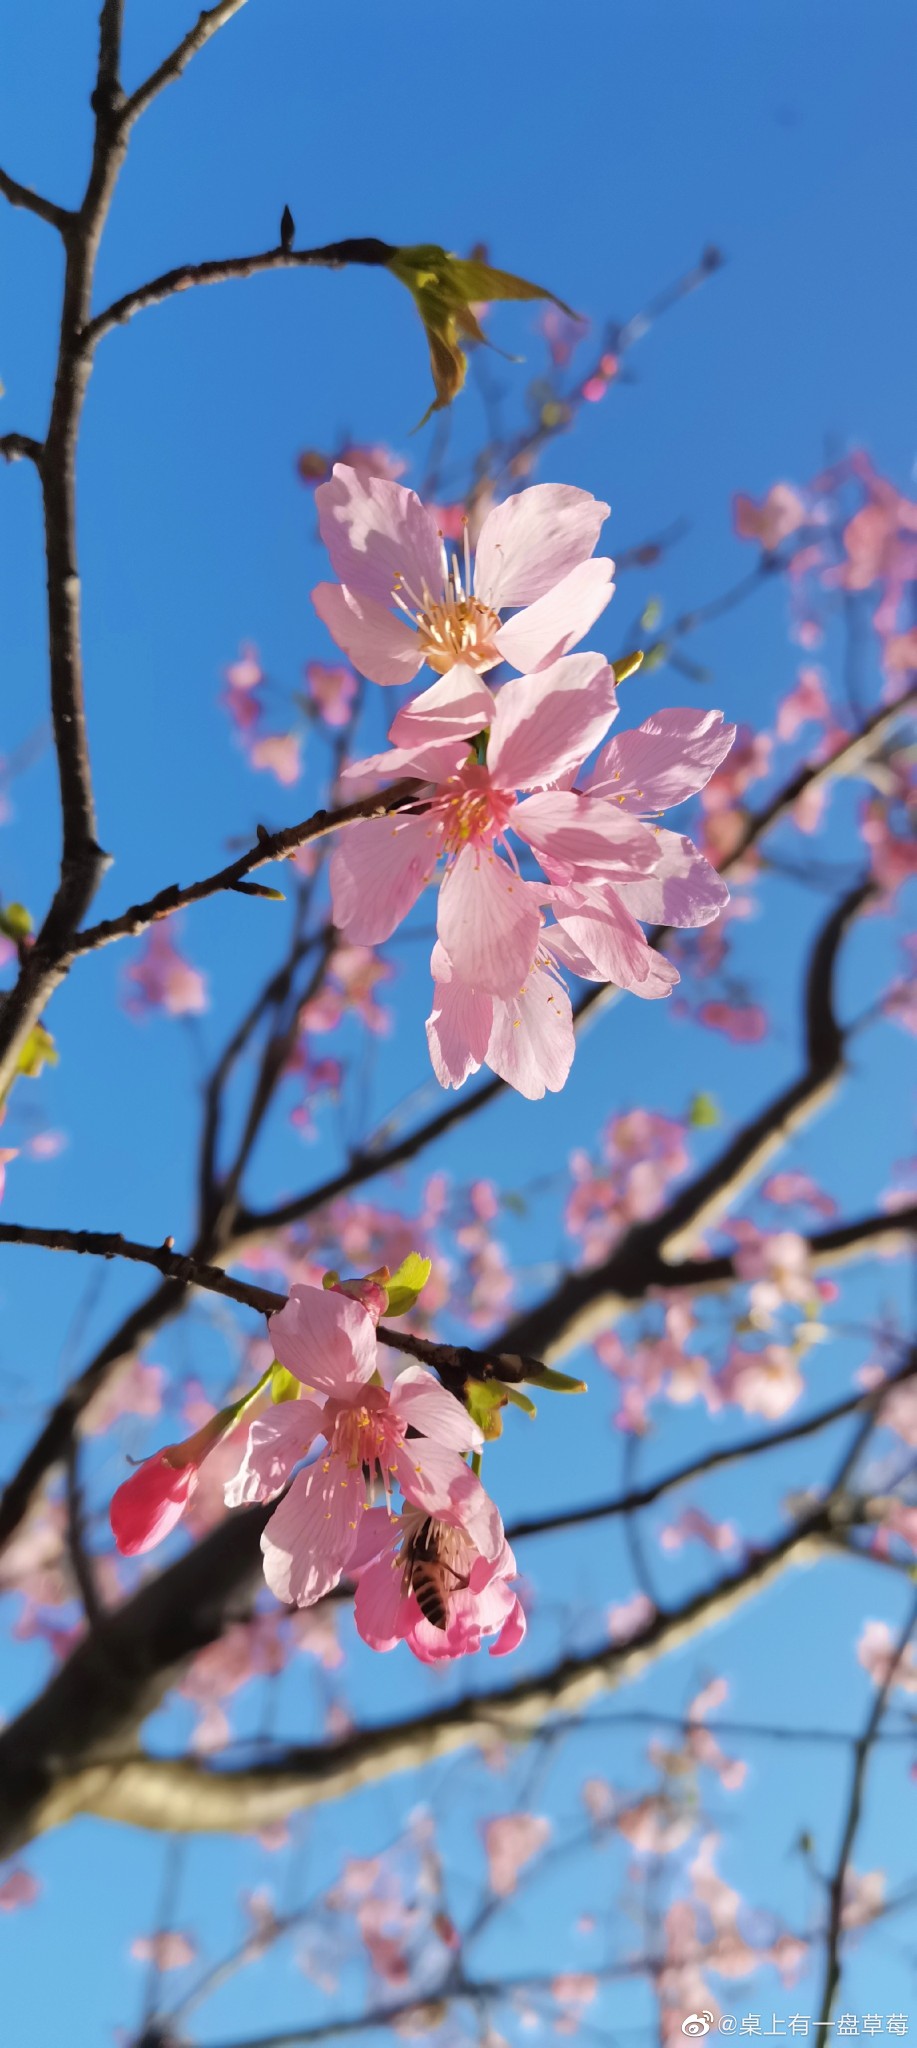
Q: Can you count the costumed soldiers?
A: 0